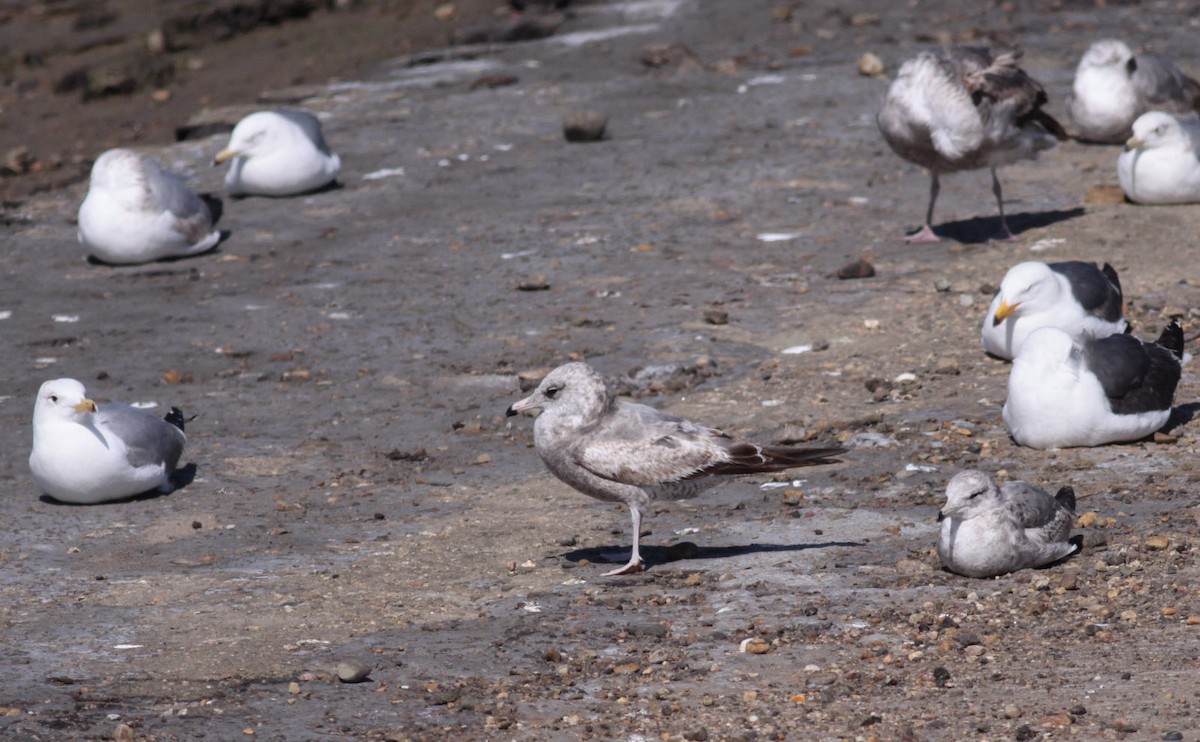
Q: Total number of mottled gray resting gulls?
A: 1